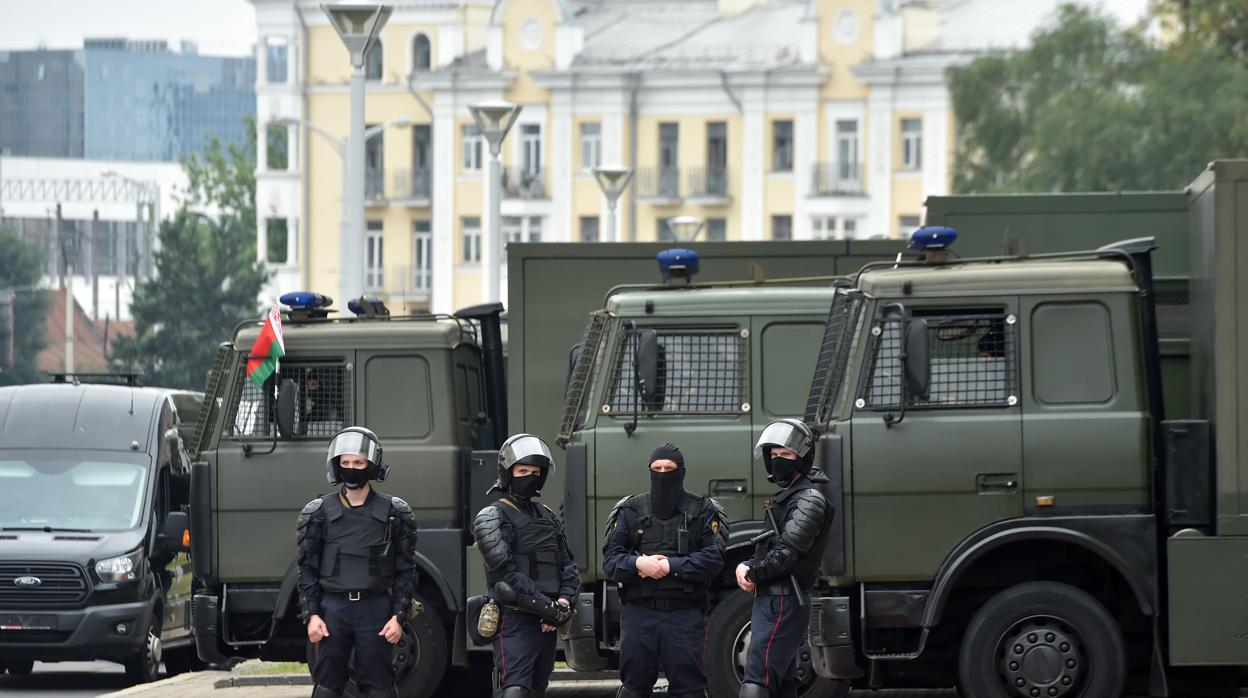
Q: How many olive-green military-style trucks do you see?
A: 3